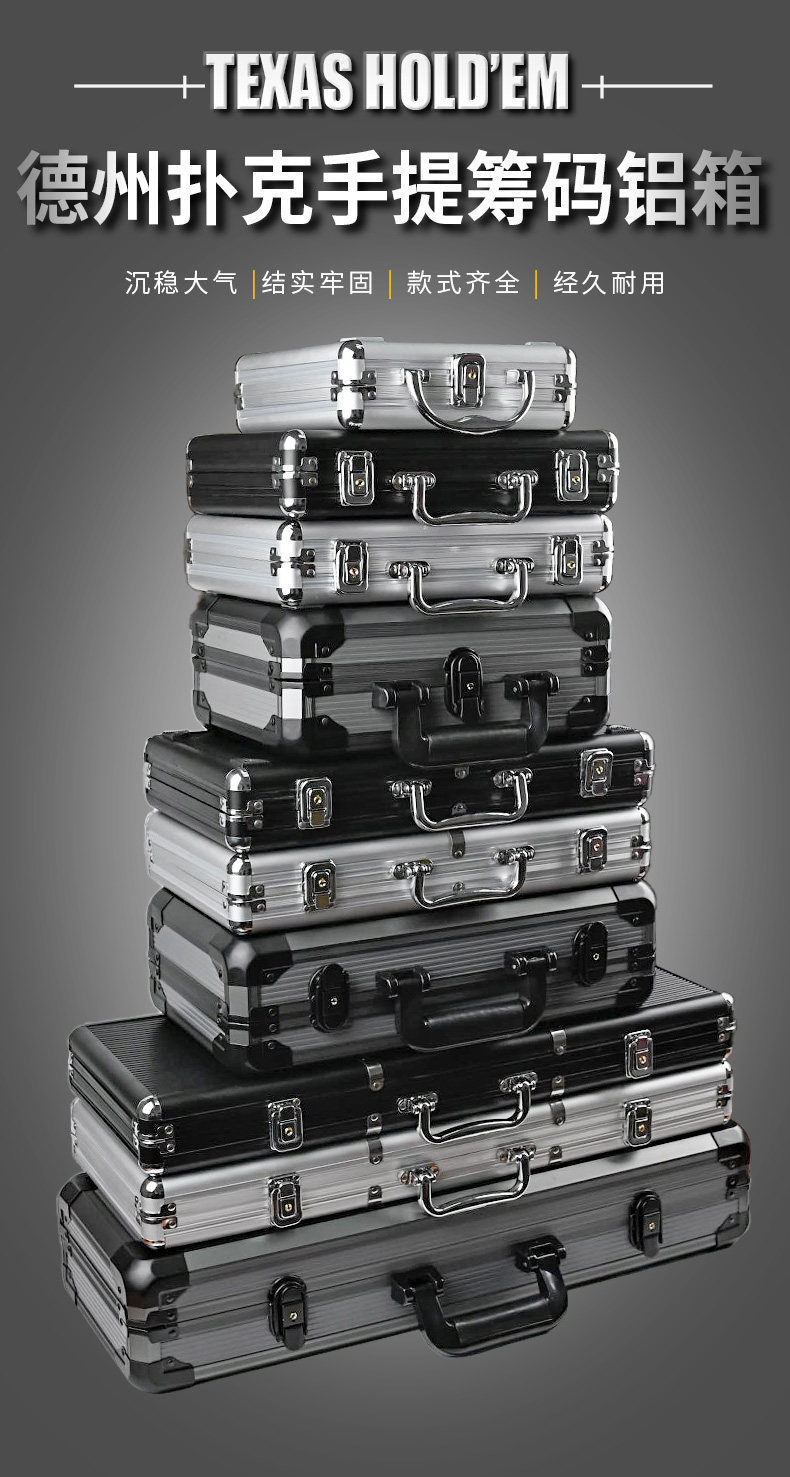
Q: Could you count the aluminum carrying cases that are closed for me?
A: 10